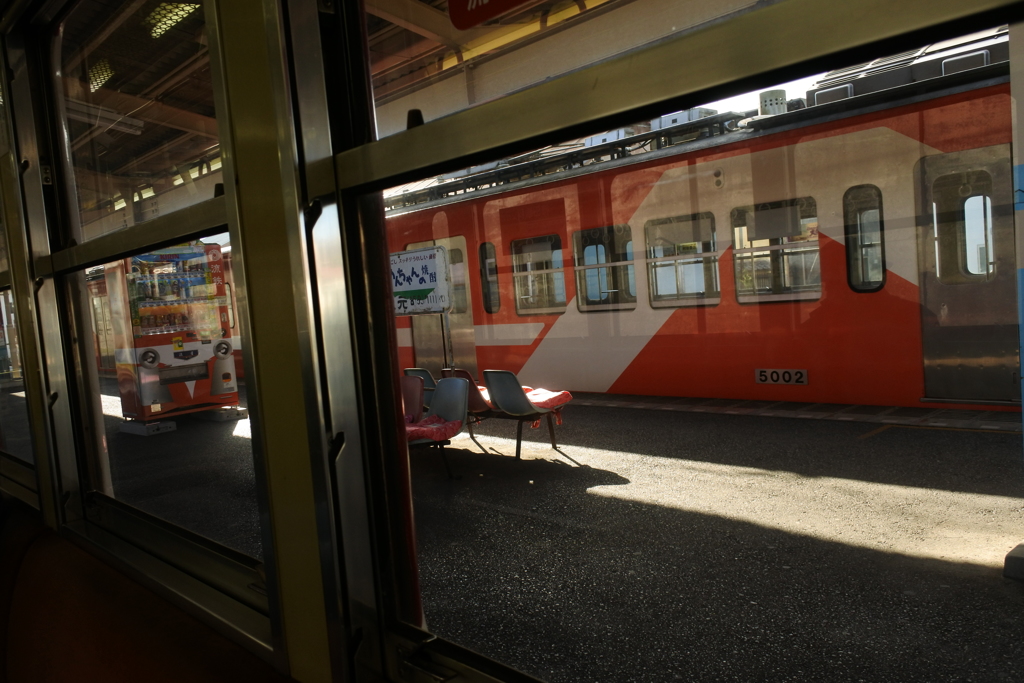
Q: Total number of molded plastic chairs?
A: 5